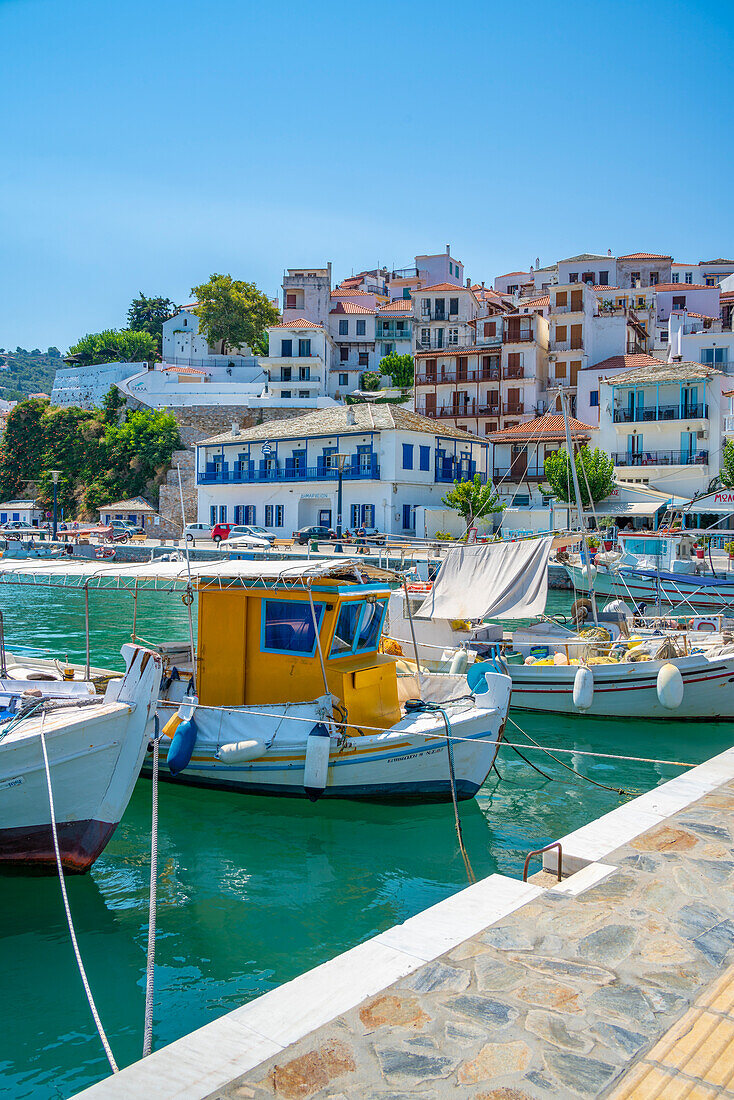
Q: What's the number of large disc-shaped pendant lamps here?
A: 0